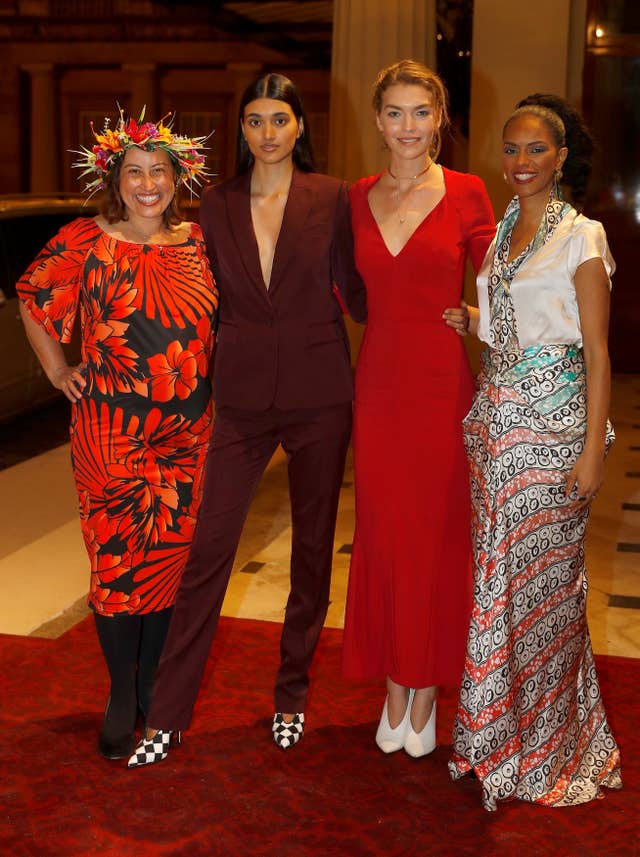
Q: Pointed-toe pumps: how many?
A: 4